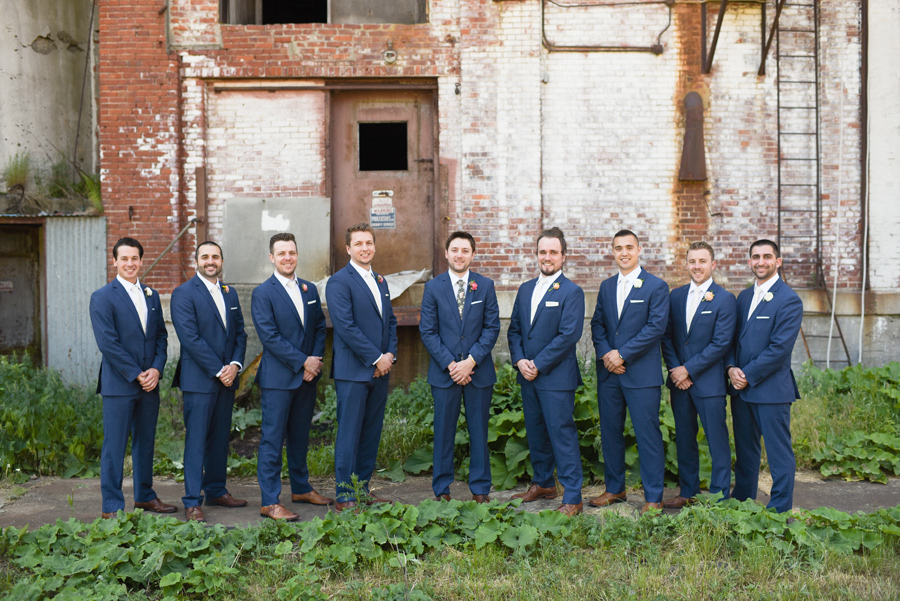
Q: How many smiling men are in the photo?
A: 9